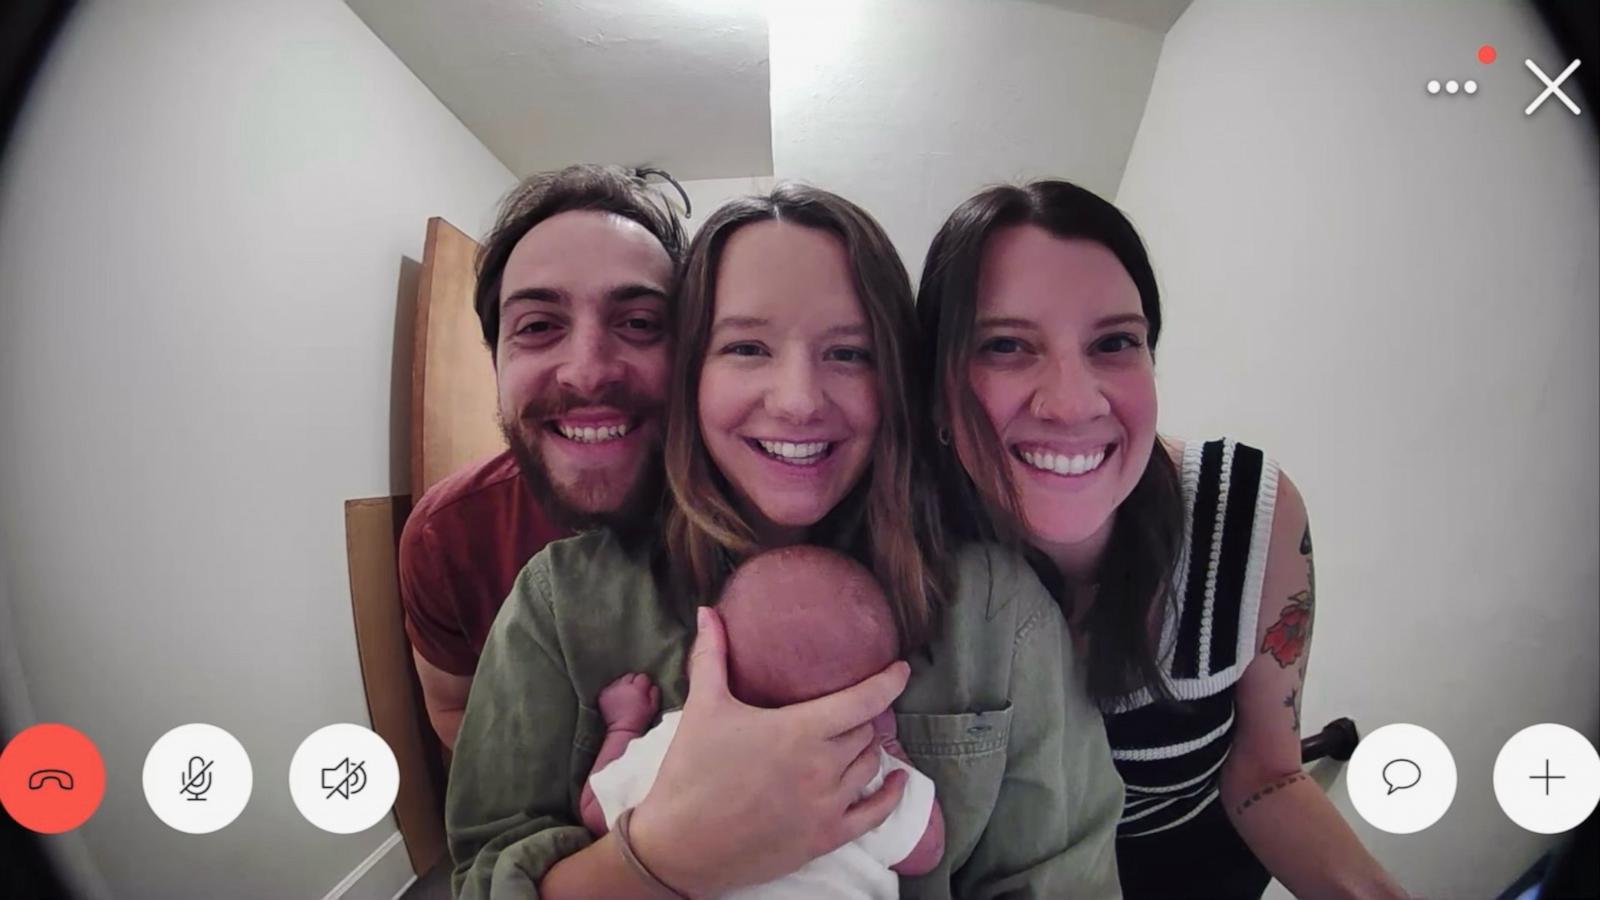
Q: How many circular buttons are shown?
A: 5